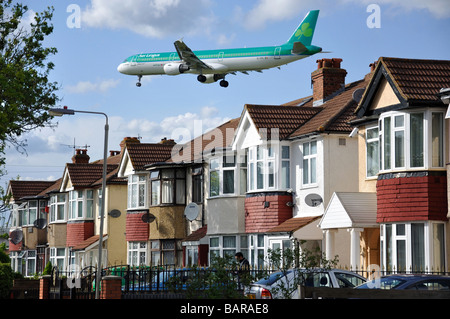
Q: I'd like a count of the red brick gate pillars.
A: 2